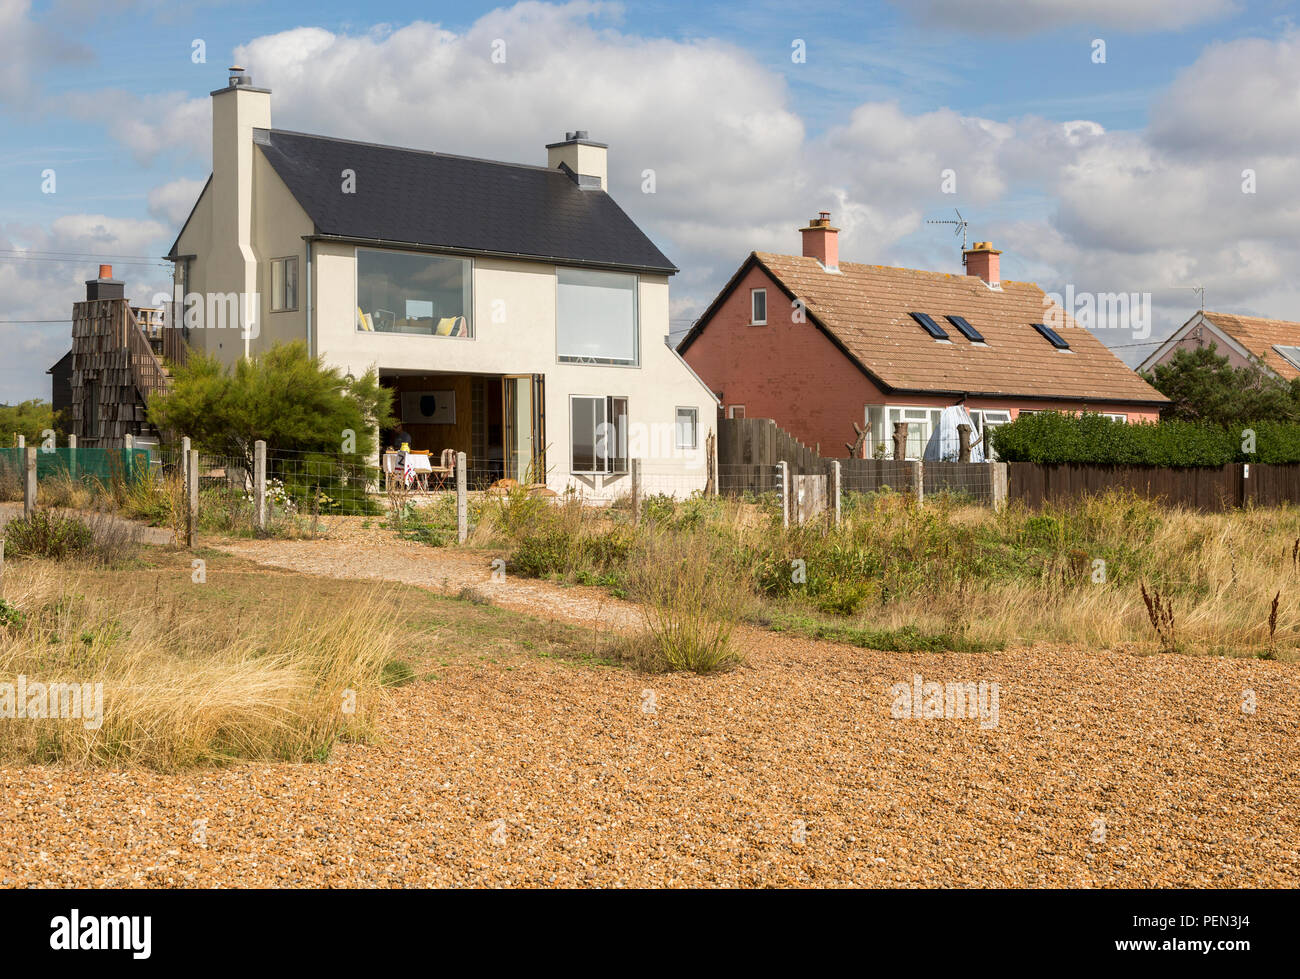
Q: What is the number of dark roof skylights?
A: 3